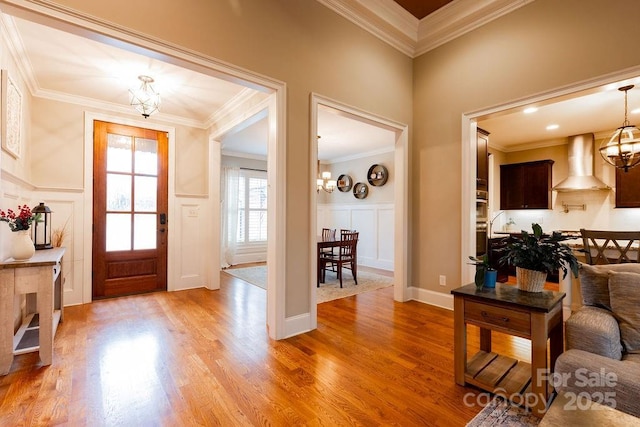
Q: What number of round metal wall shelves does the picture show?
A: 3